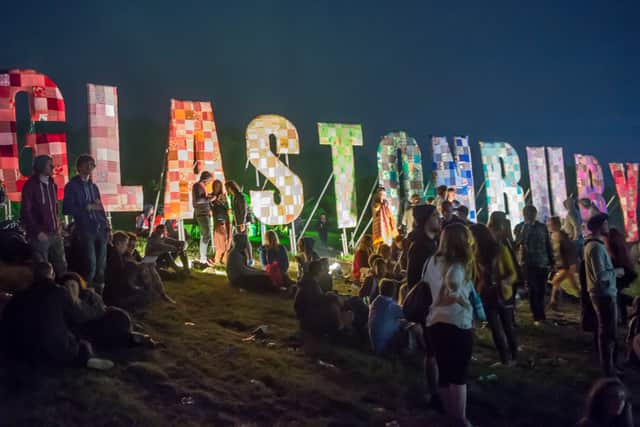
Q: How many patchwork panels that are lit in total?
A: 11